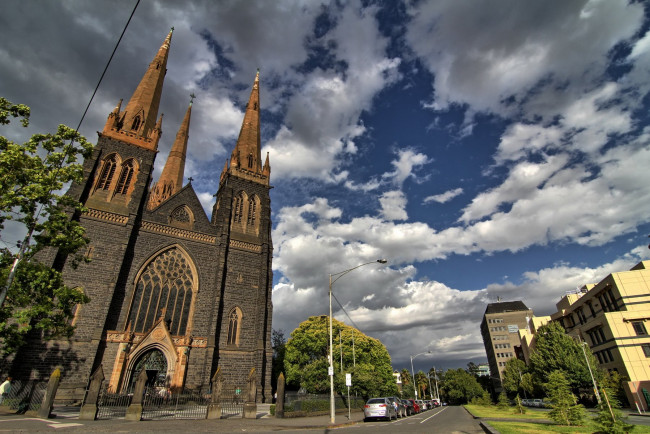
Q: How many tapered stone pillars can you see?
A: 6